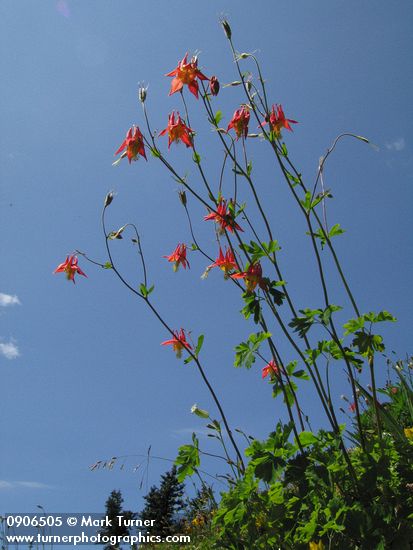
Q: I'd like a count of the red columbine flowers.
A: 12